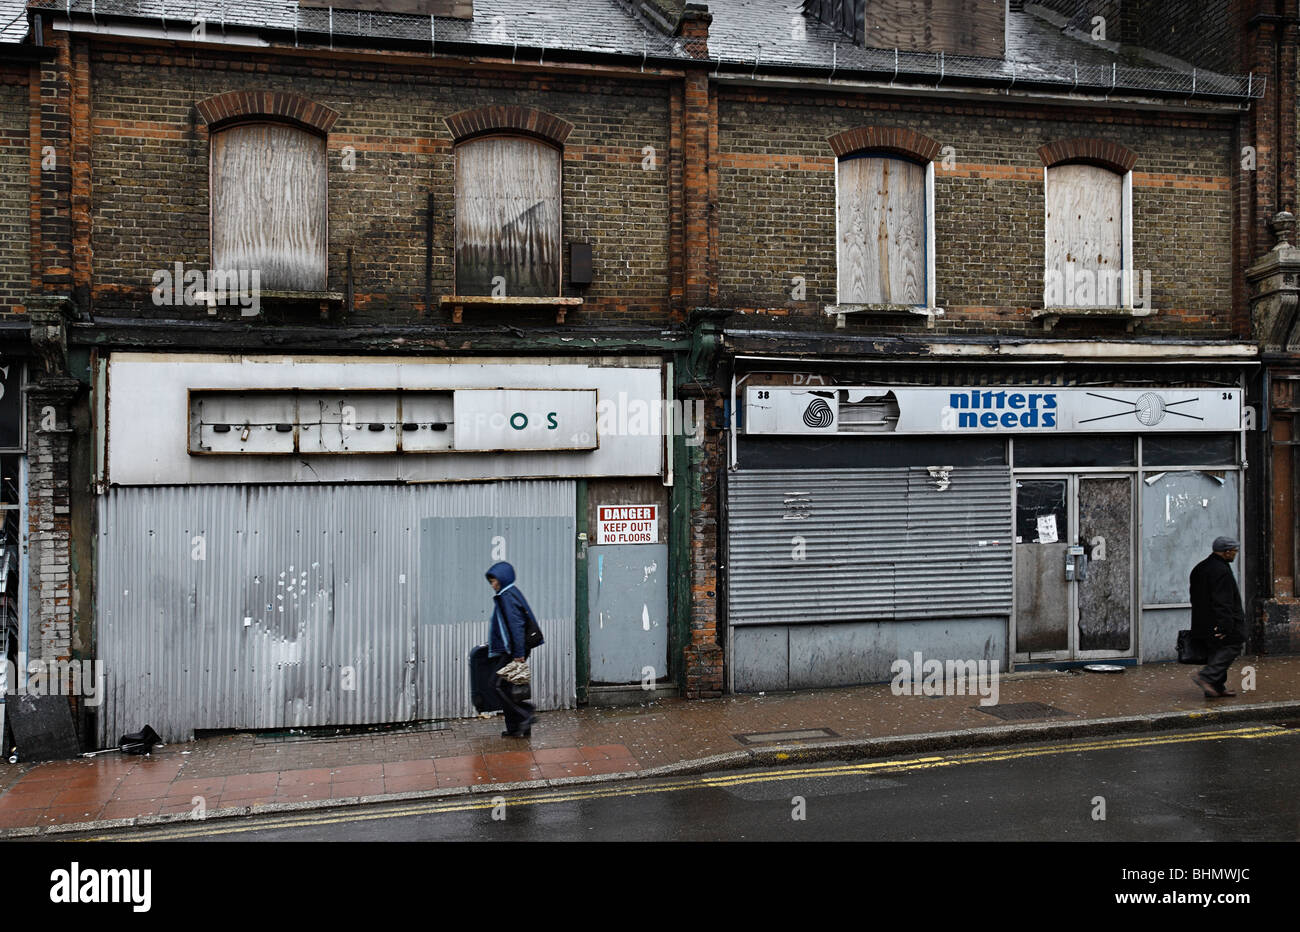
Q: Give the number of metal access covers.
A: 2